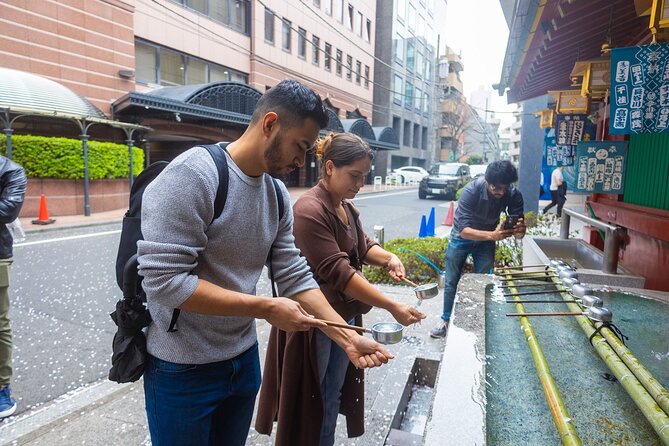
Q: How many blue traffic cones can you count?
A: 2